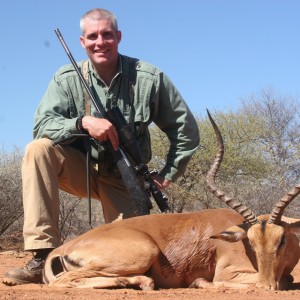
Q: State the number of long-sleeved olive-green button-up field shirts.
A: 1